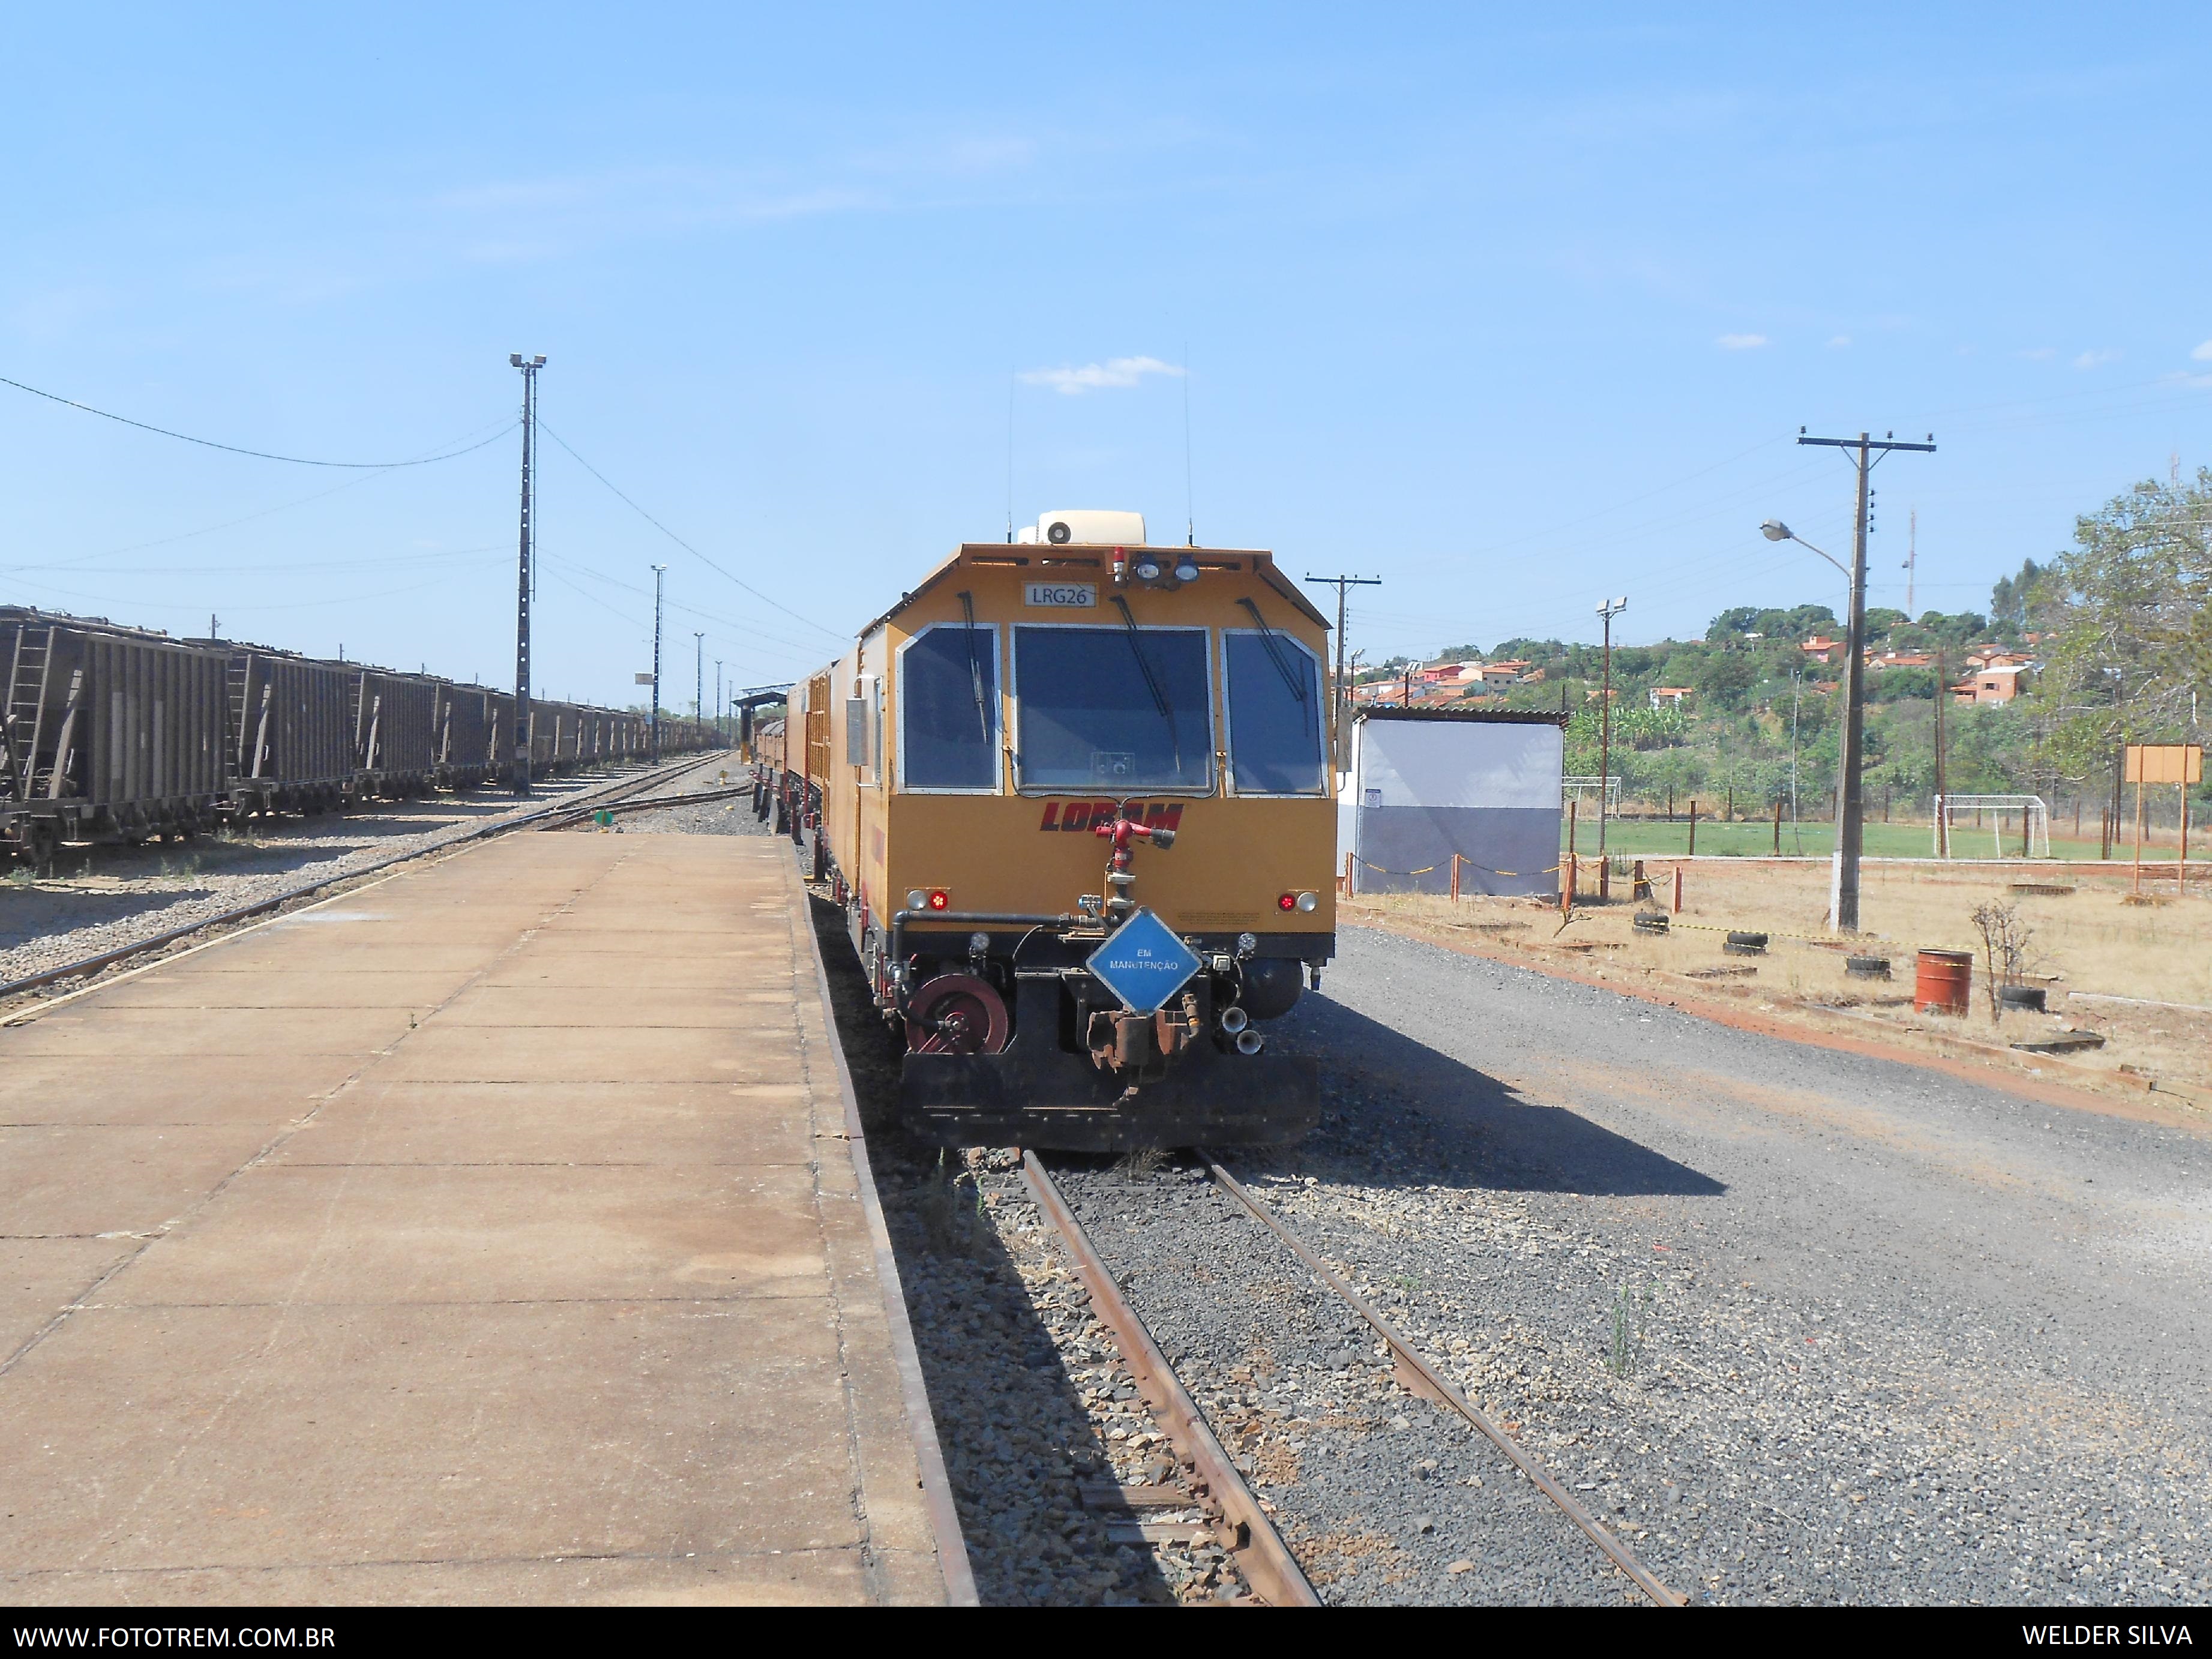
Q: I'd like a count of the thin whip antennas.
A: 2